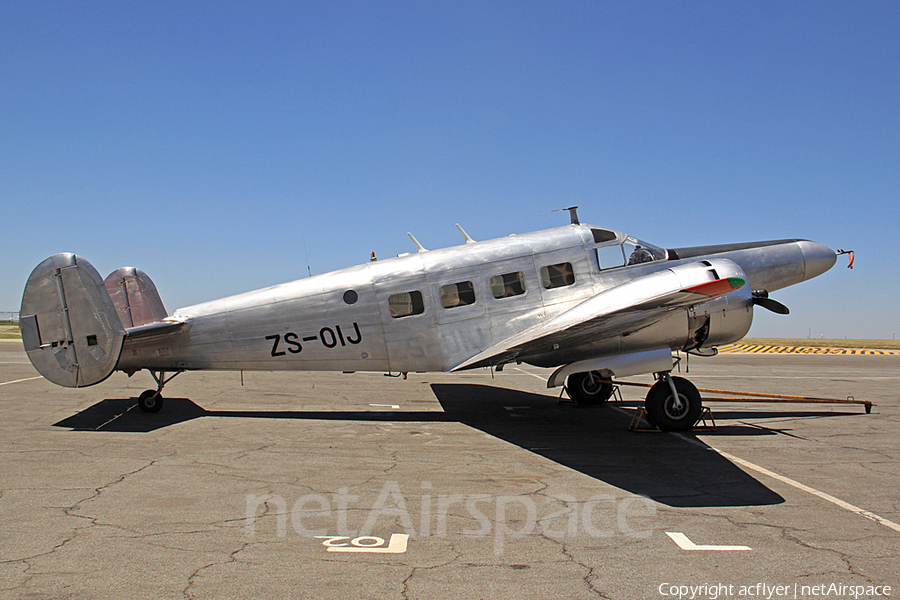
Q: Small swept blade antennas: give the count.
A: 2